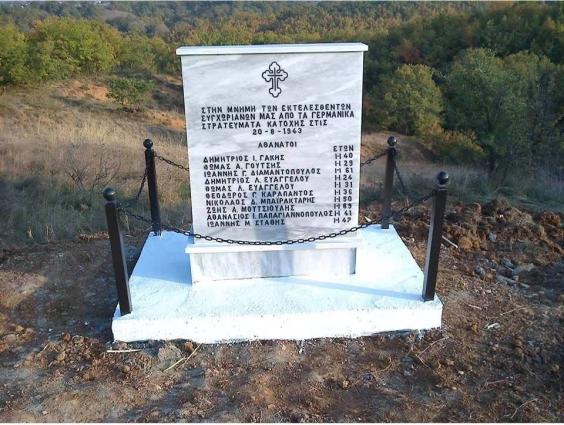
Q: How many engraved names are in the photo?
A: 10